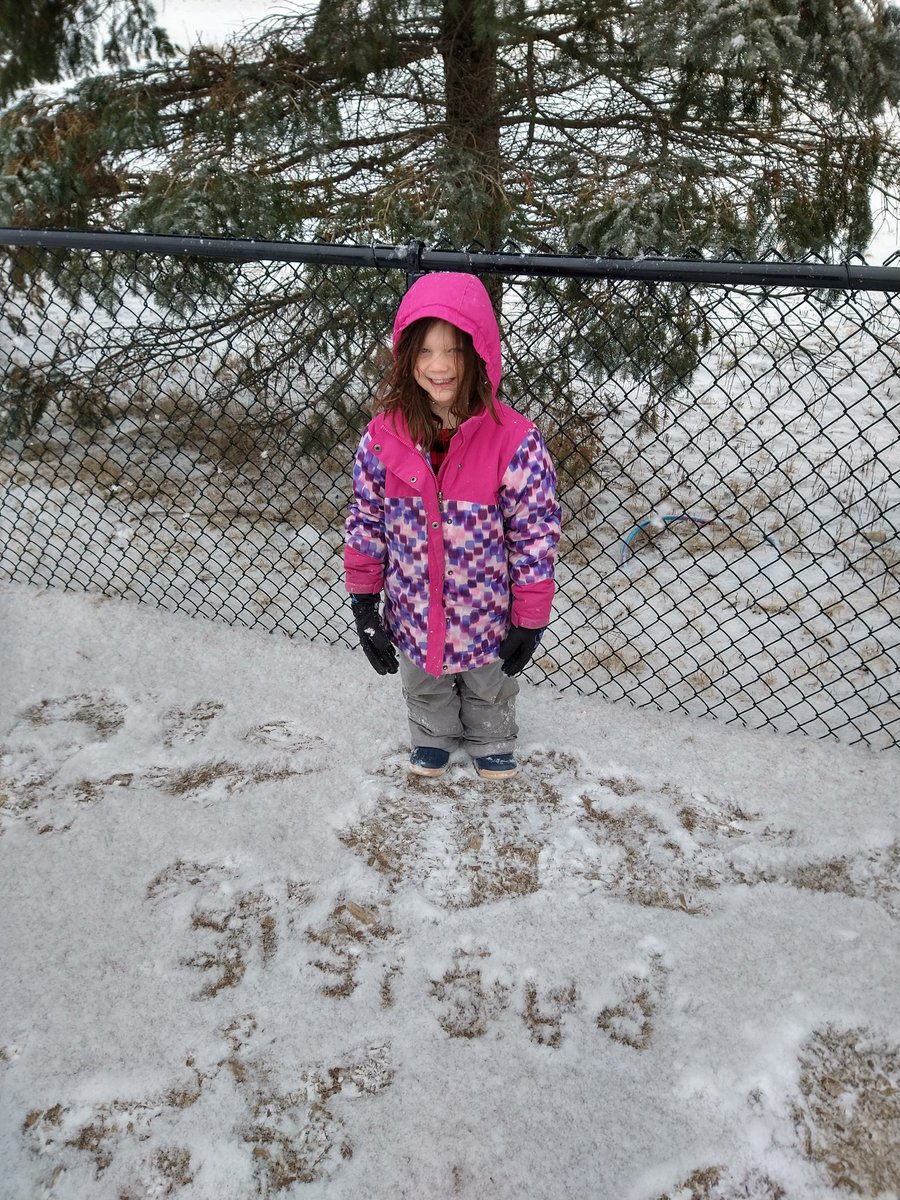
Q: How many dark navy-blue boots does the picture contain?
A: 2